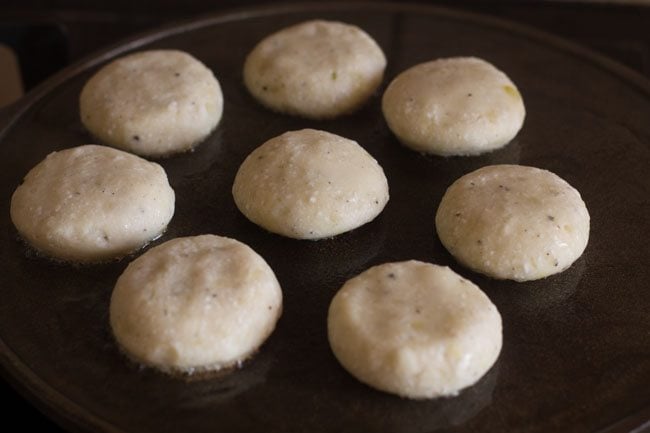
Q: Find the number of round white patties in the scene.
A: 8